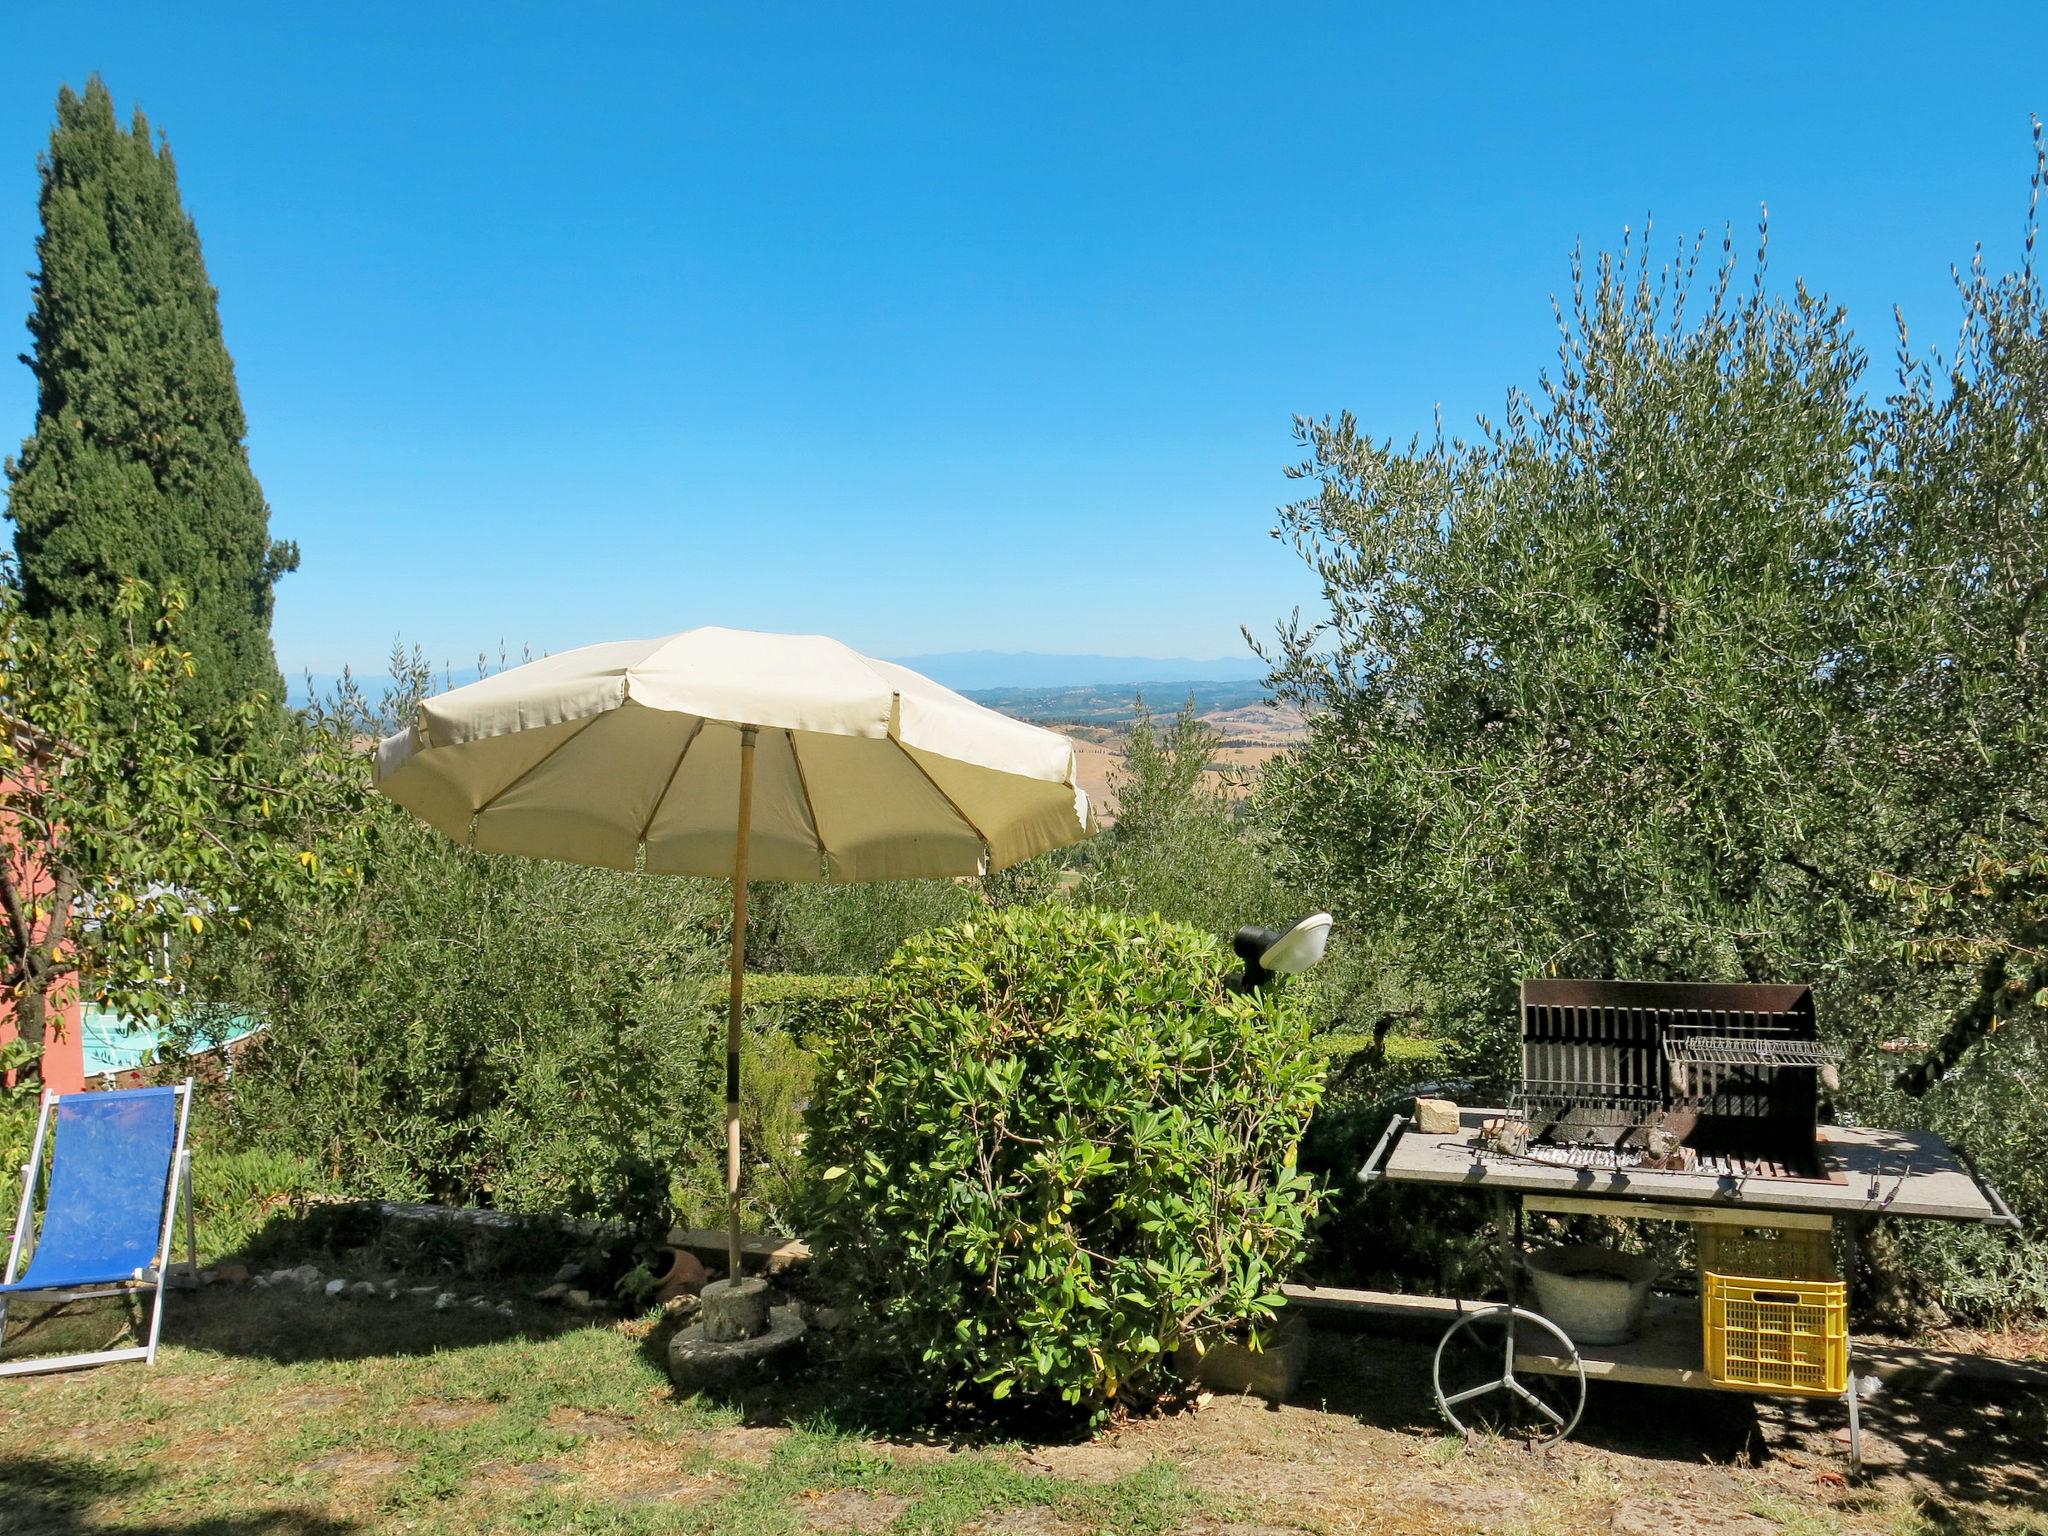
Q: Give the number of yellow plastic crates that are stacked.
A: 2